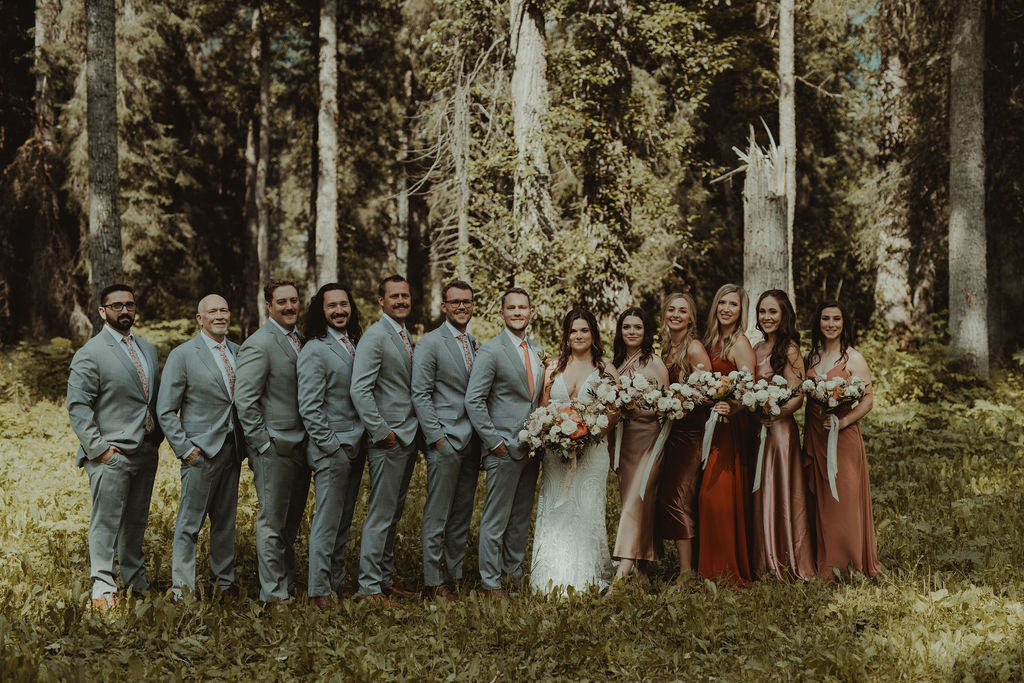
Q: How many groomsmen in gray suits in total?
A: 6